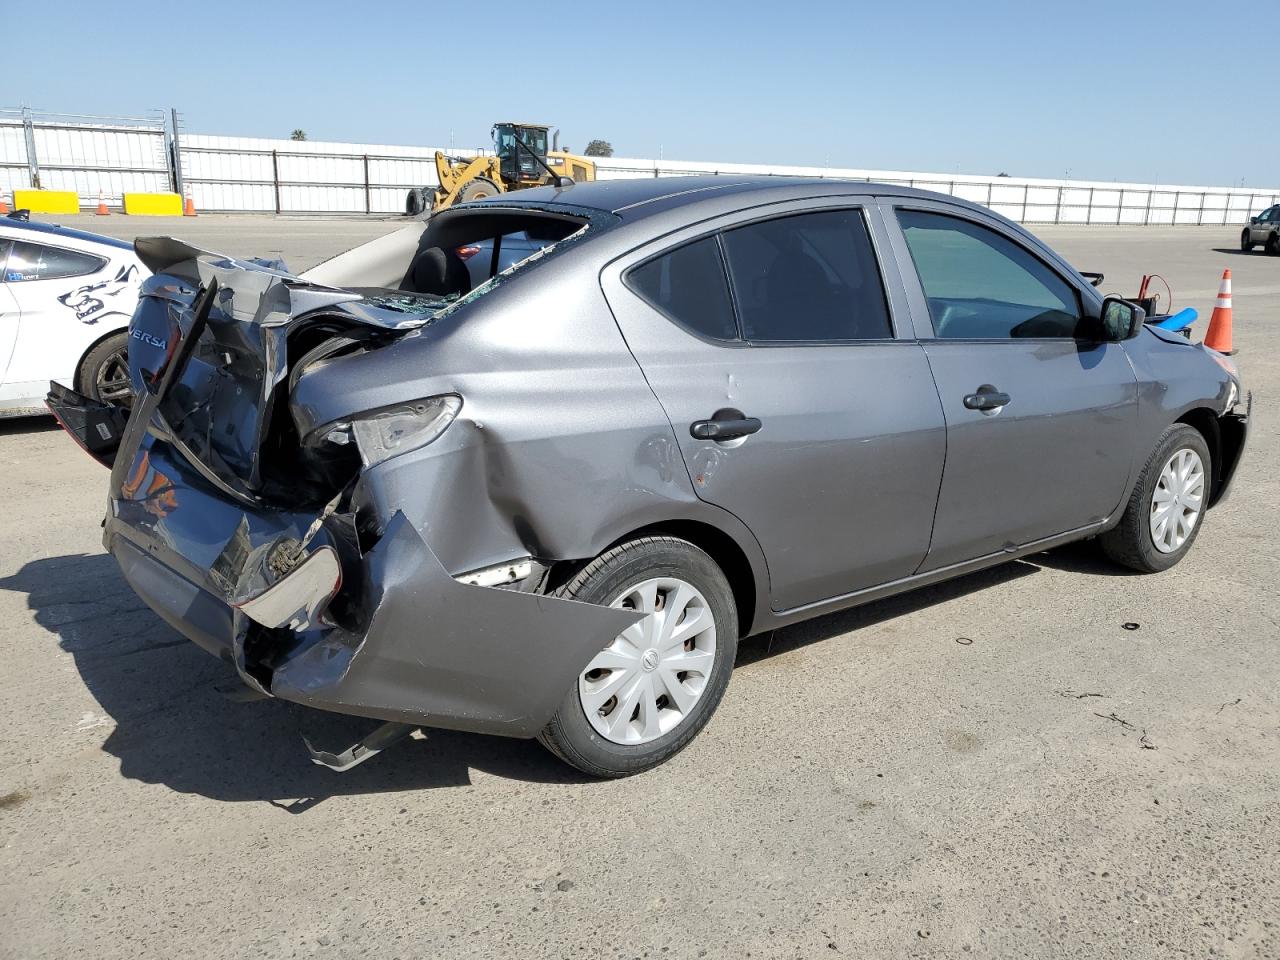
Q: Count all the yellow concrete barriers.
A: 2